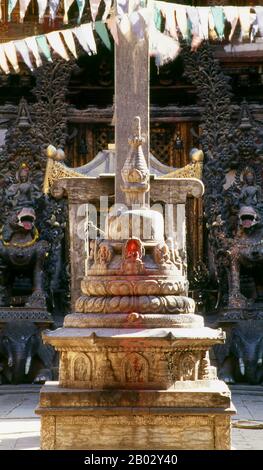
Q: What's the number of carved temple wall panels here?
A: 2